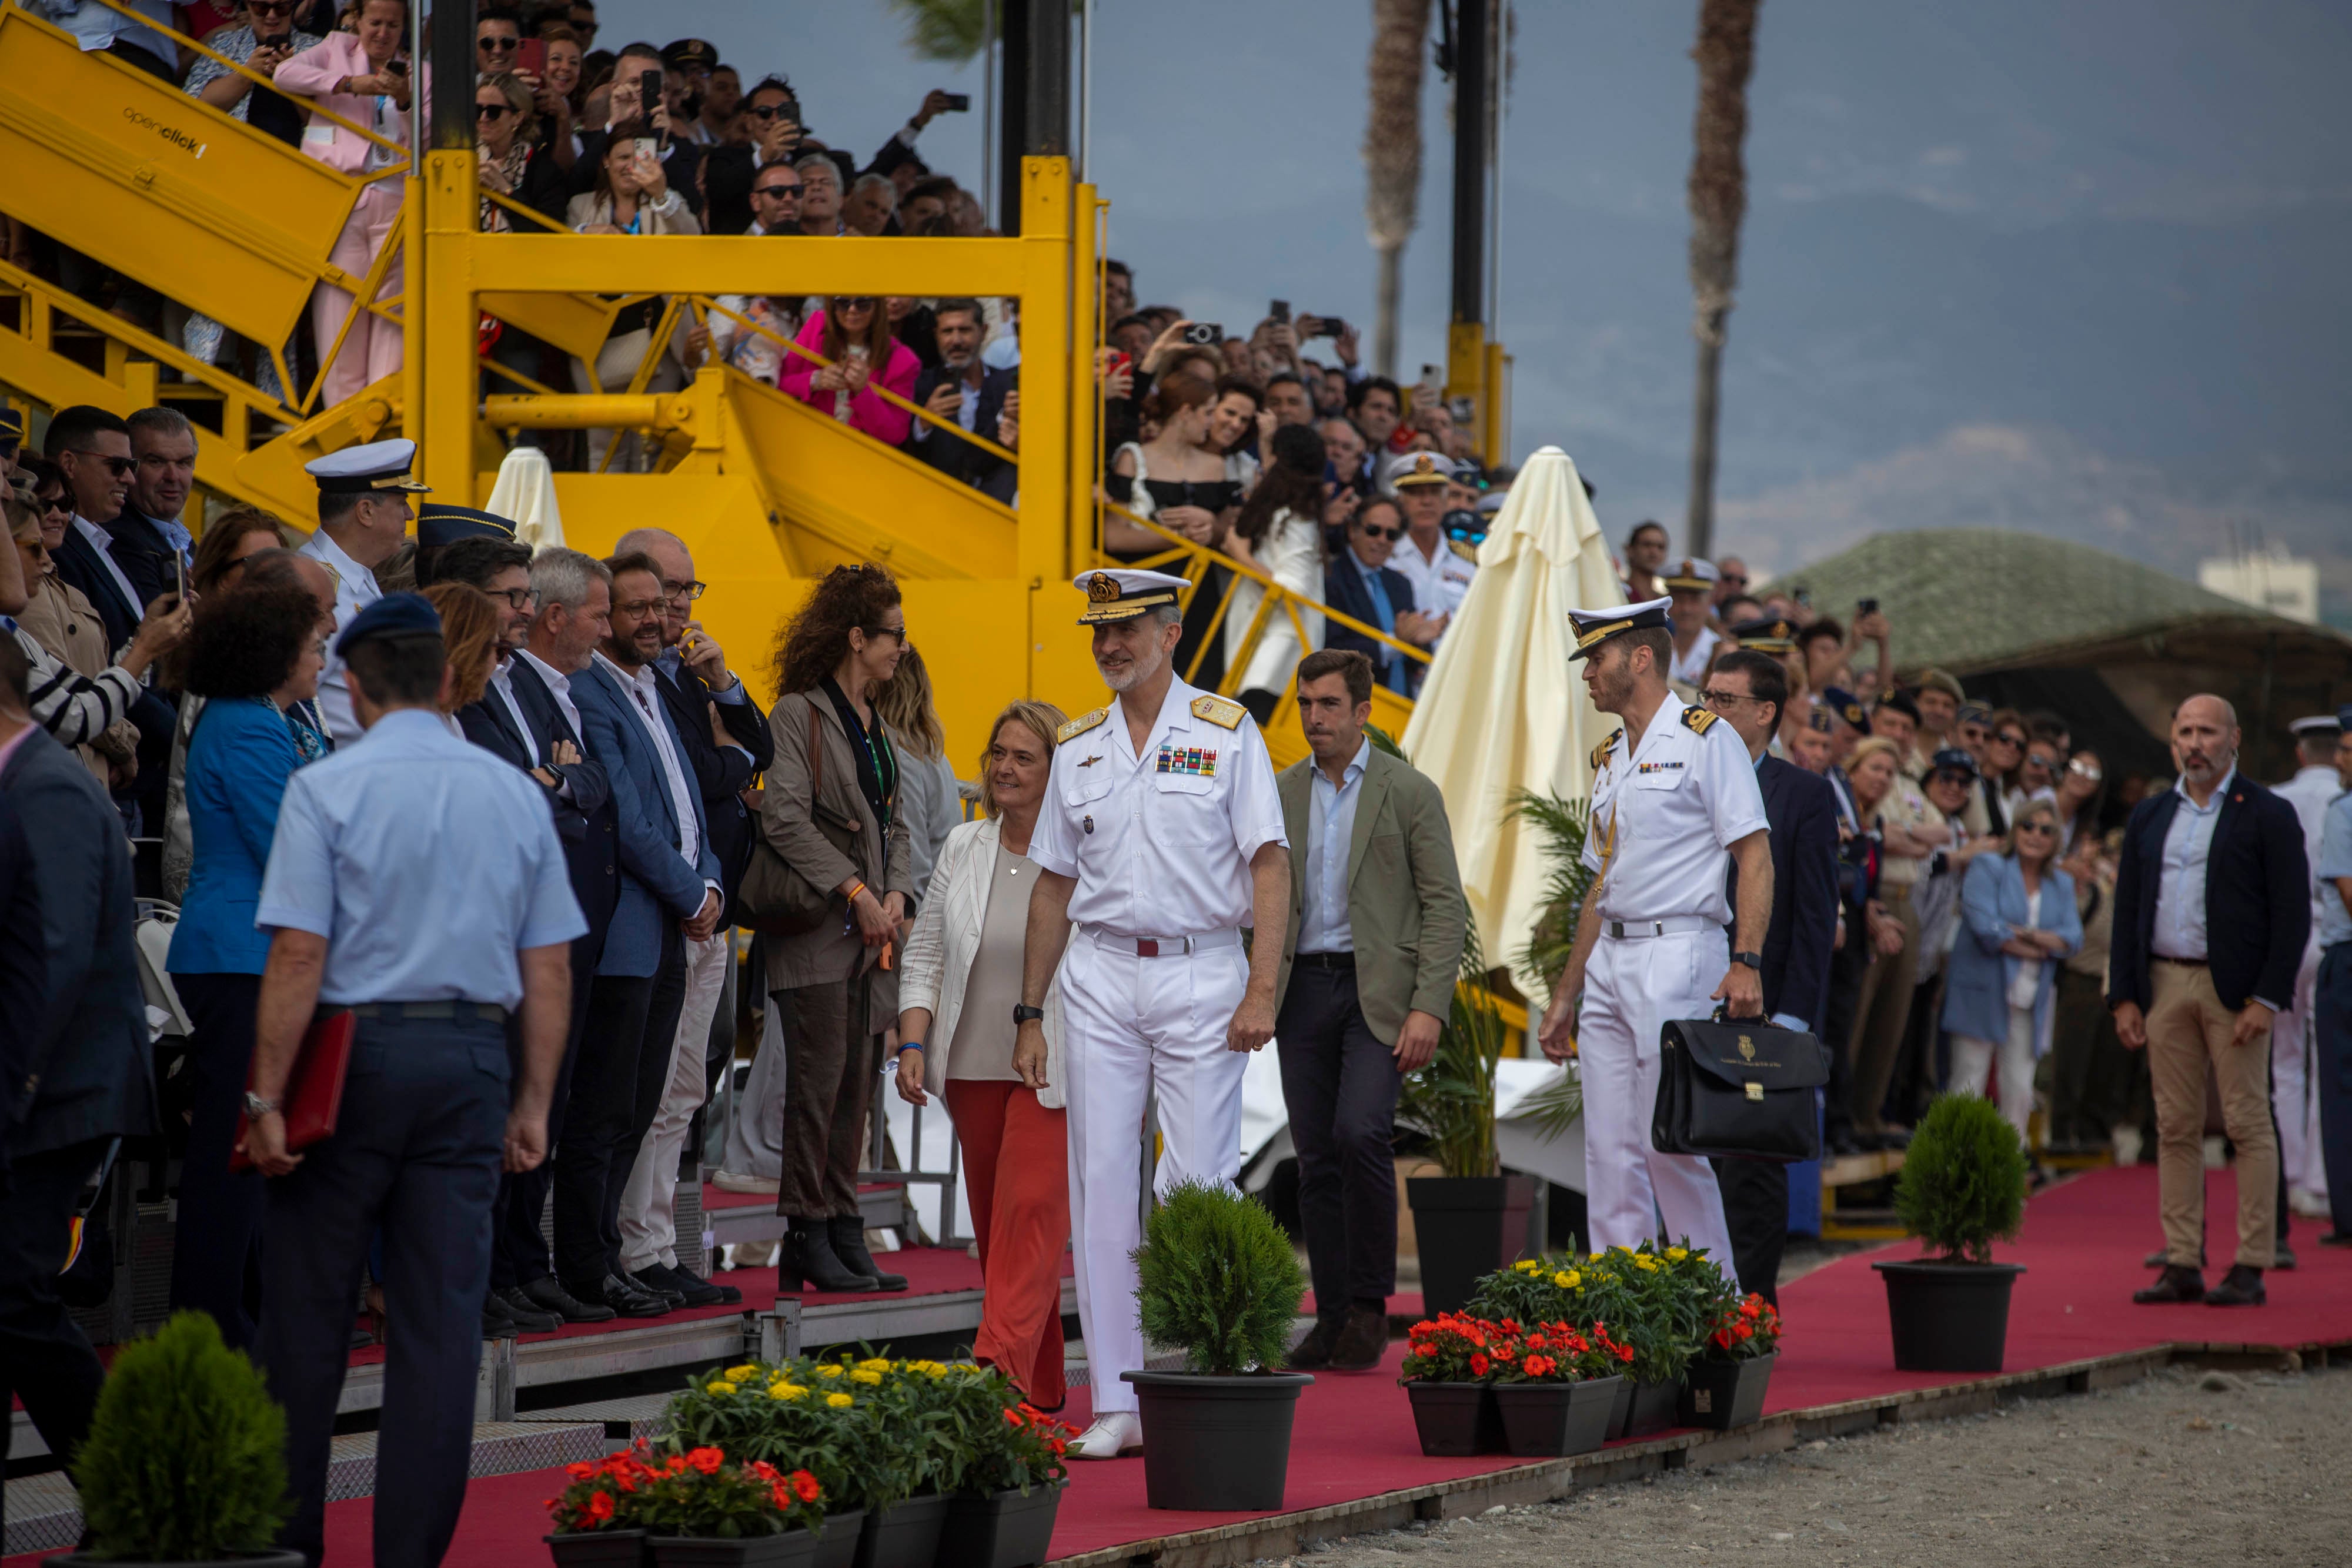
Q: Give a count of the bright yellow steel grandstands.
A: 1